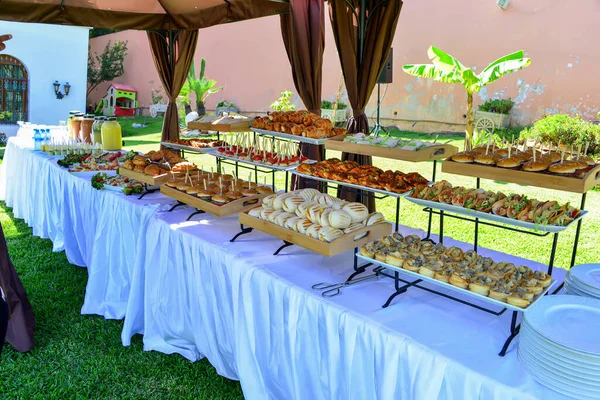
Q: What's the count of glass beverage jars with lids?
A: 5